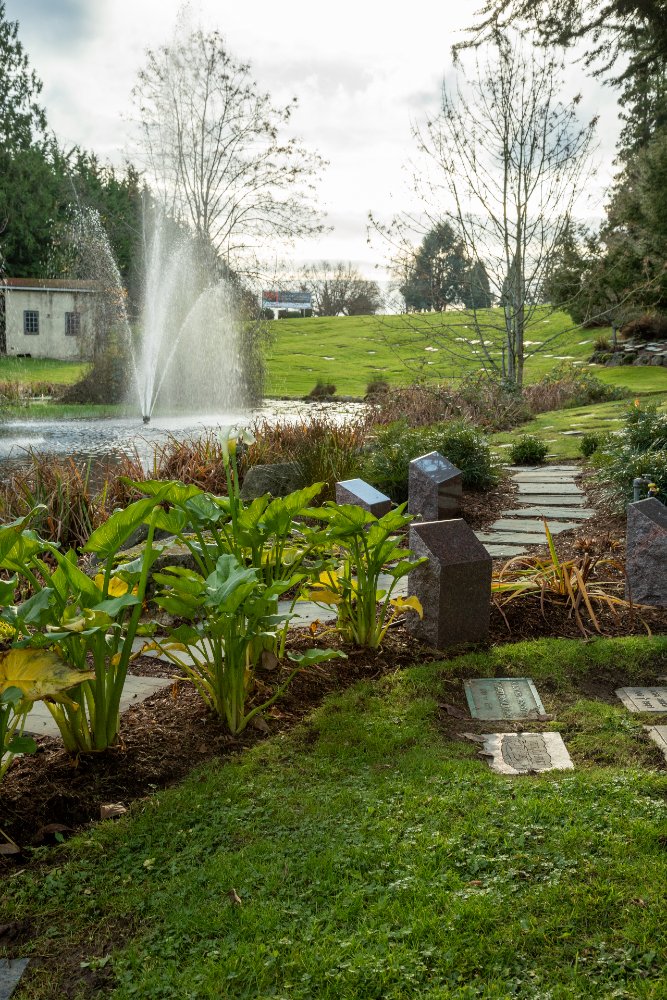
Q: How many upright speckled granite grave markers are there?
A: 4